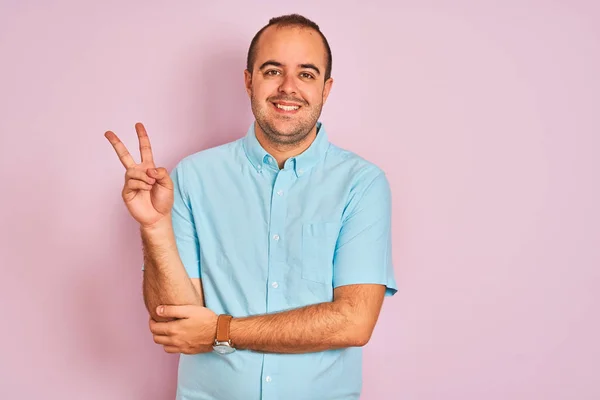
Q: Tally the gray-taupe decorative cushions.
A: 0